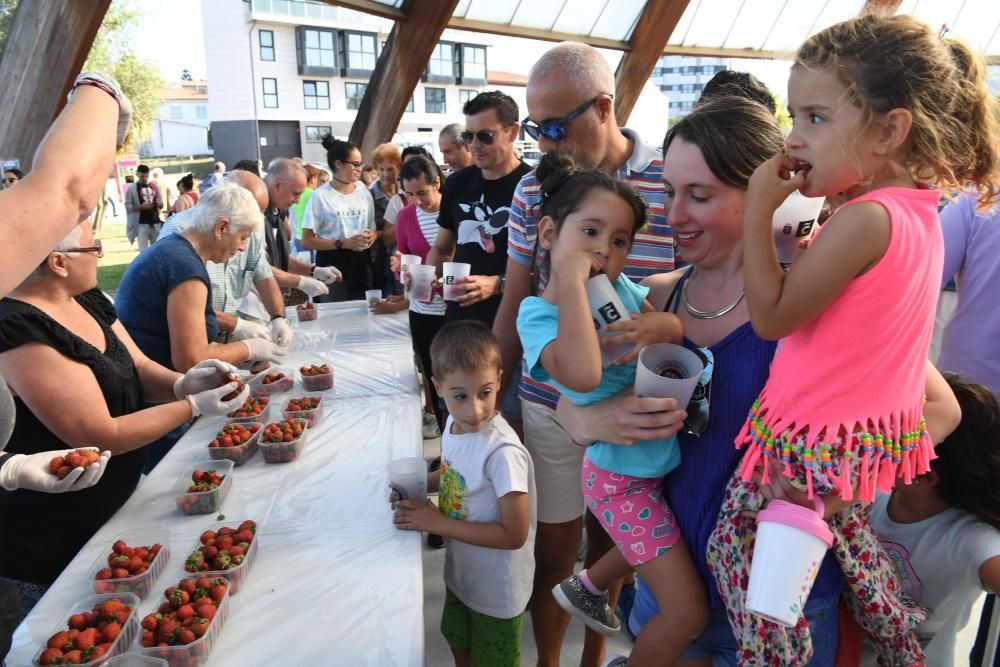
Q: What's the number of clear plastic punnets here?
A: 13